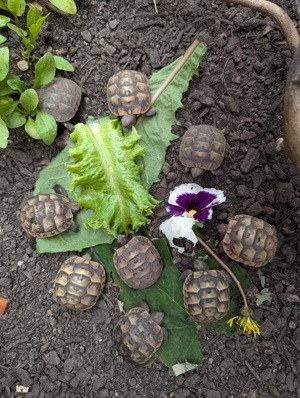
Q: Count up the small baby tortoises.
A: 9